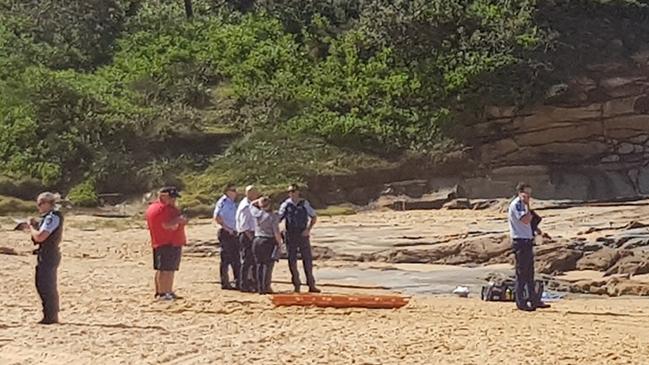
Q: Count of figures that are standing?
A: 7